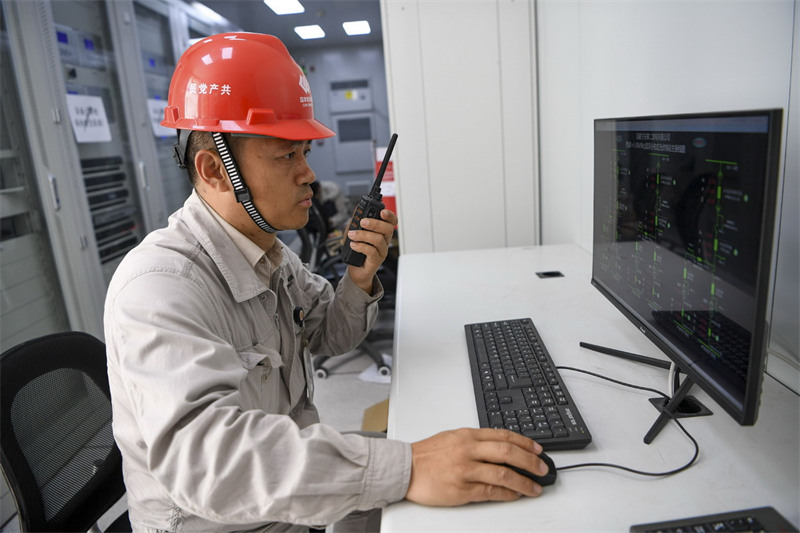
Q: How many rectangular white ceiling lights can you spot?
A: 3